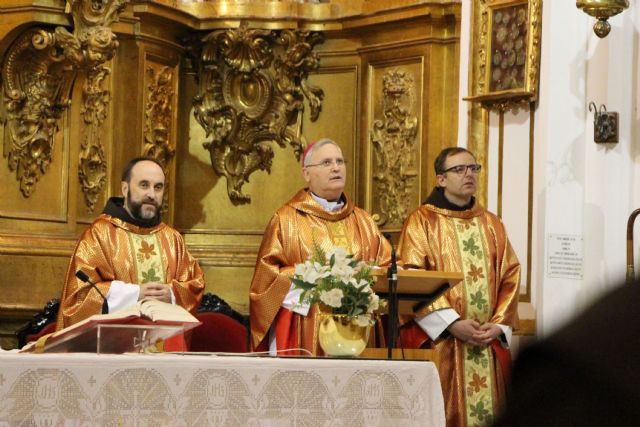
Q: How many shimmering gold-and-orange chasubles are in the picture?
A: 3